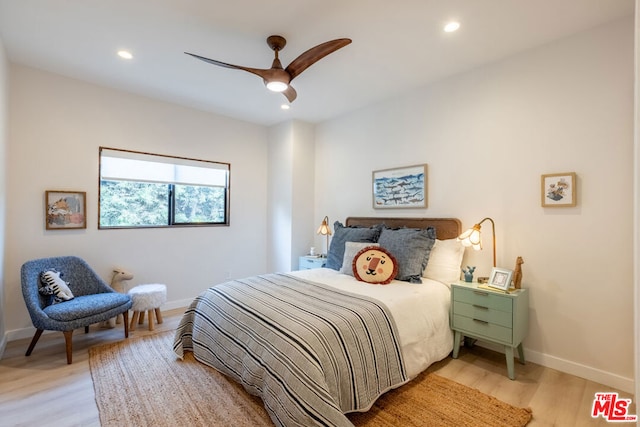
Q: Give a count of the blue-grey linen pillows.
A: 2